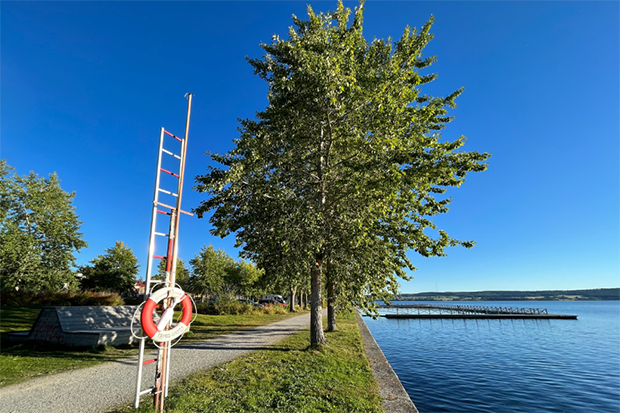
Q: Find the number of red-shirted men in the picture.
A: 0